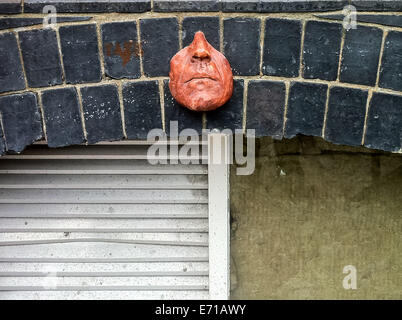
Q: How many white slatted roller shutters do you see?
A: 1